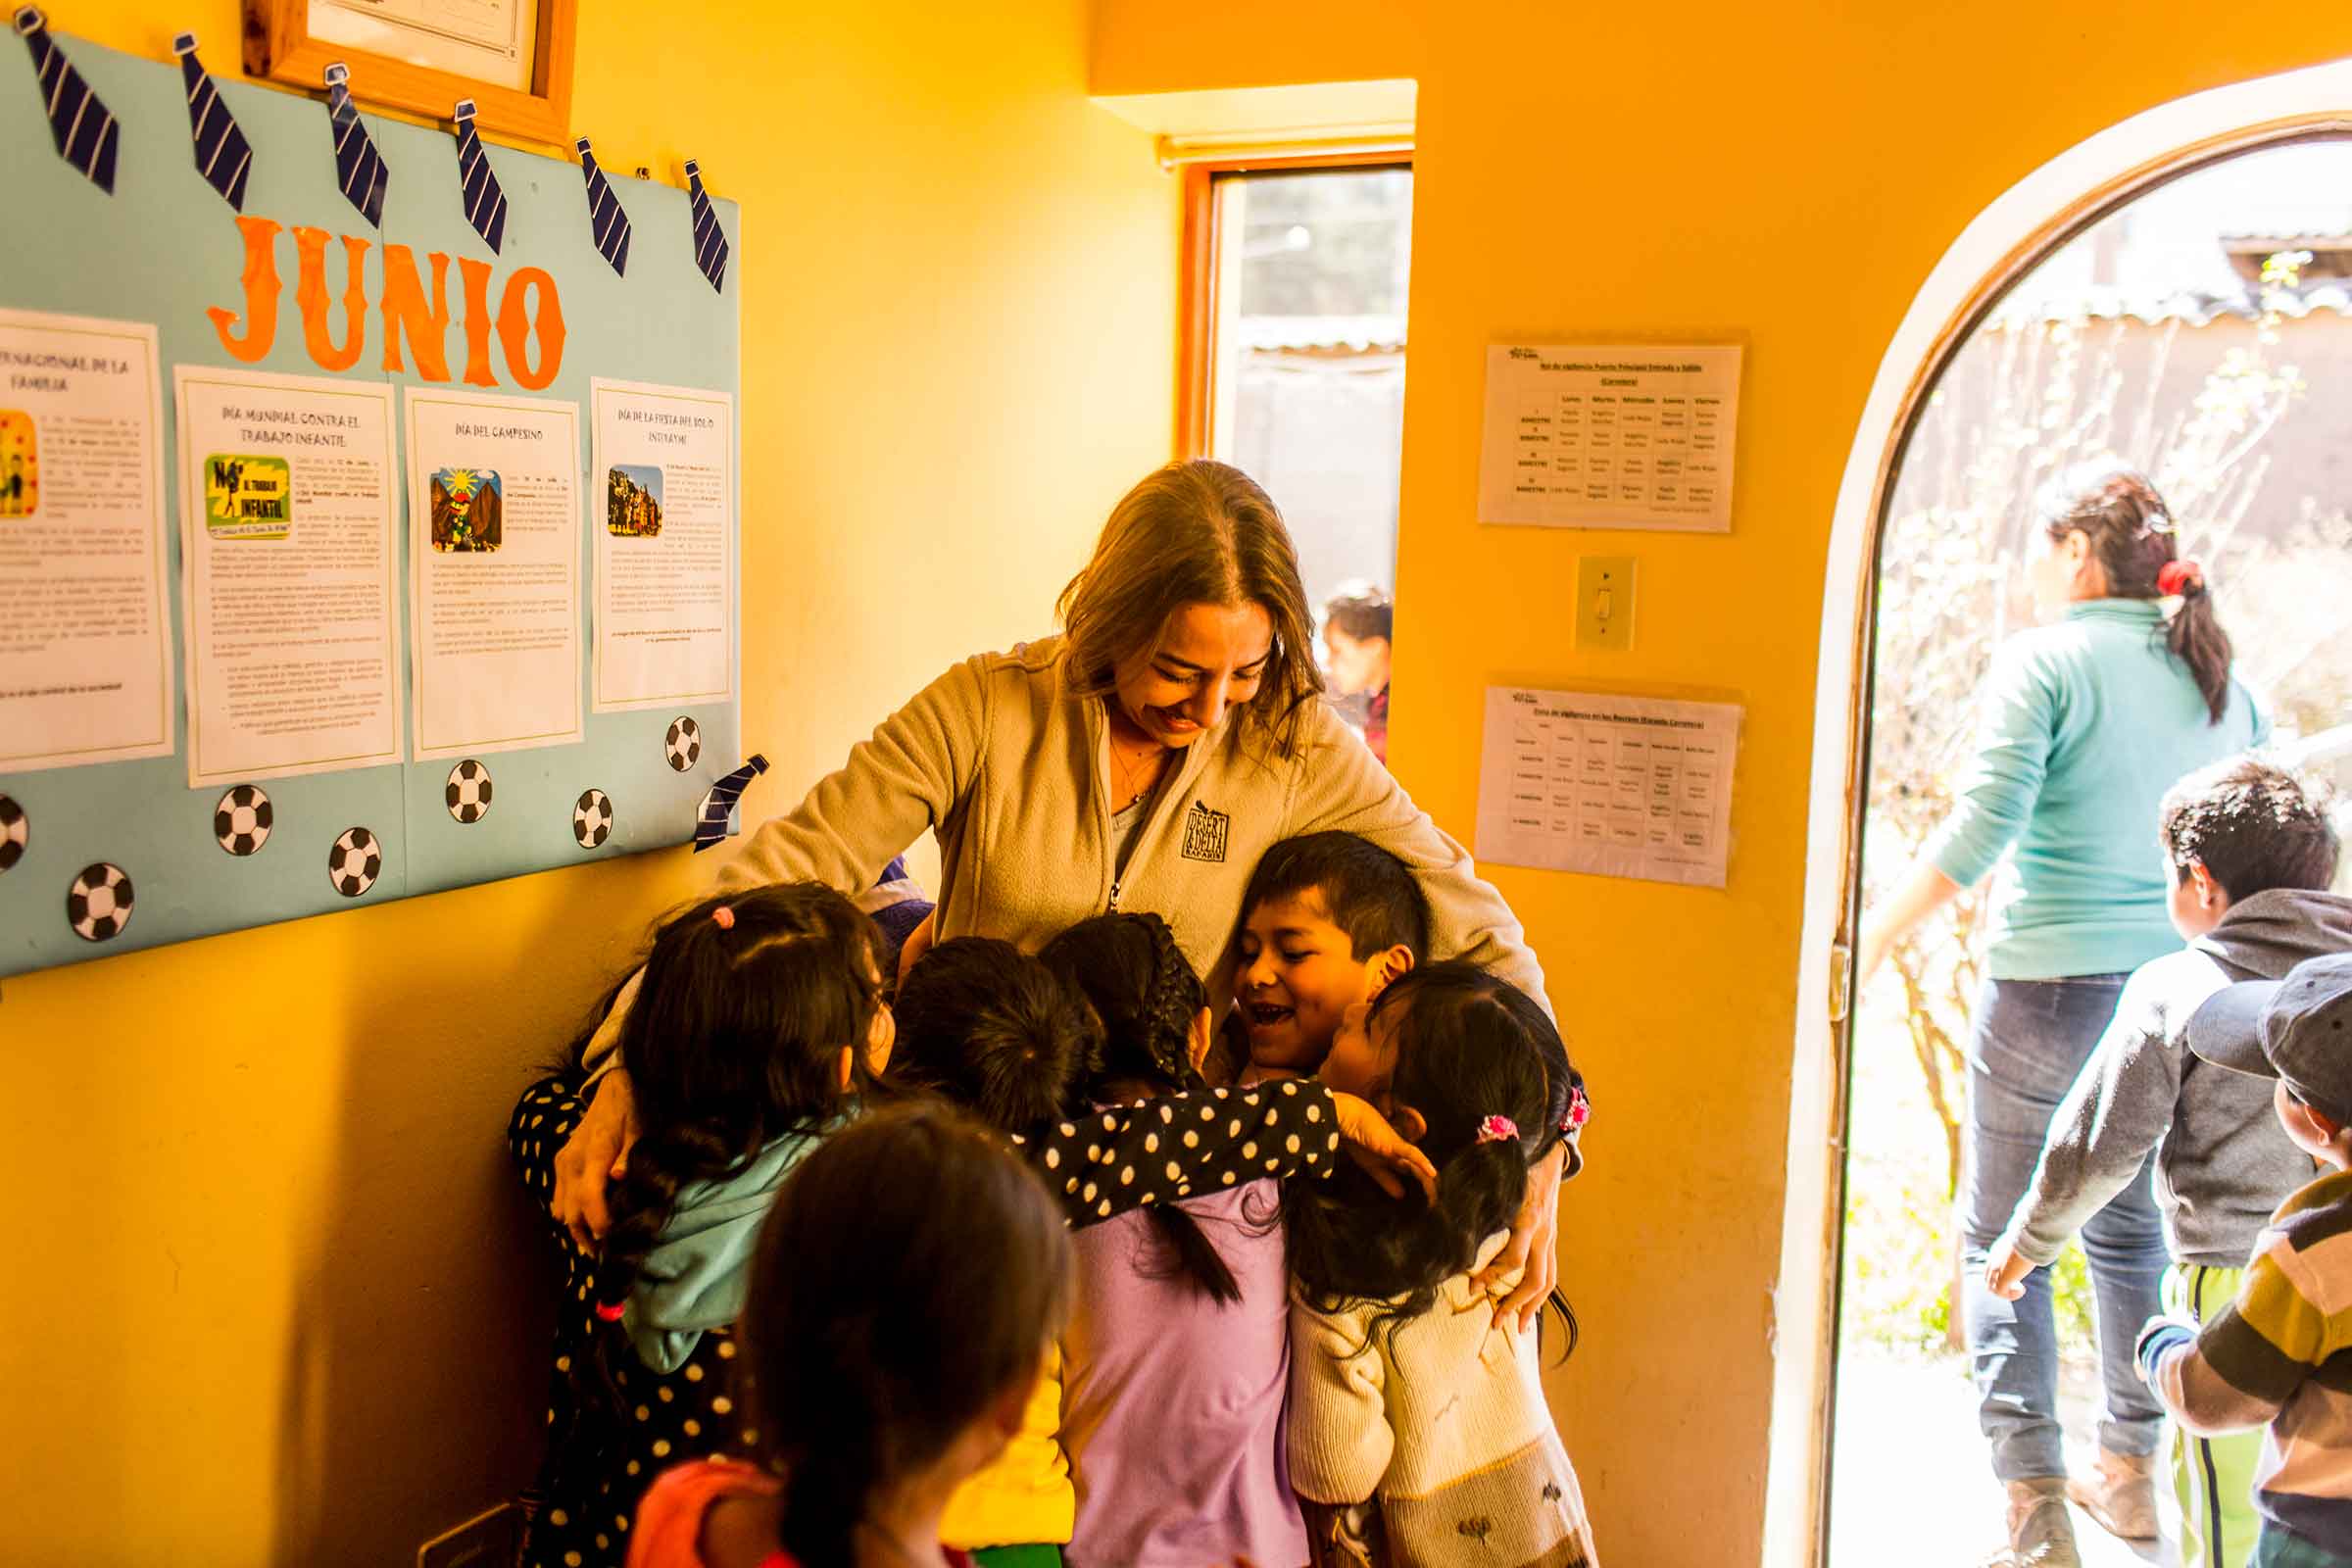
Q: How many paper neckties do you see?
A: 7